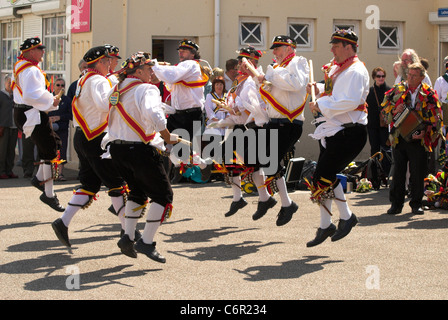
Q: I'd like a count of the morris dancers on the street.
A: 8